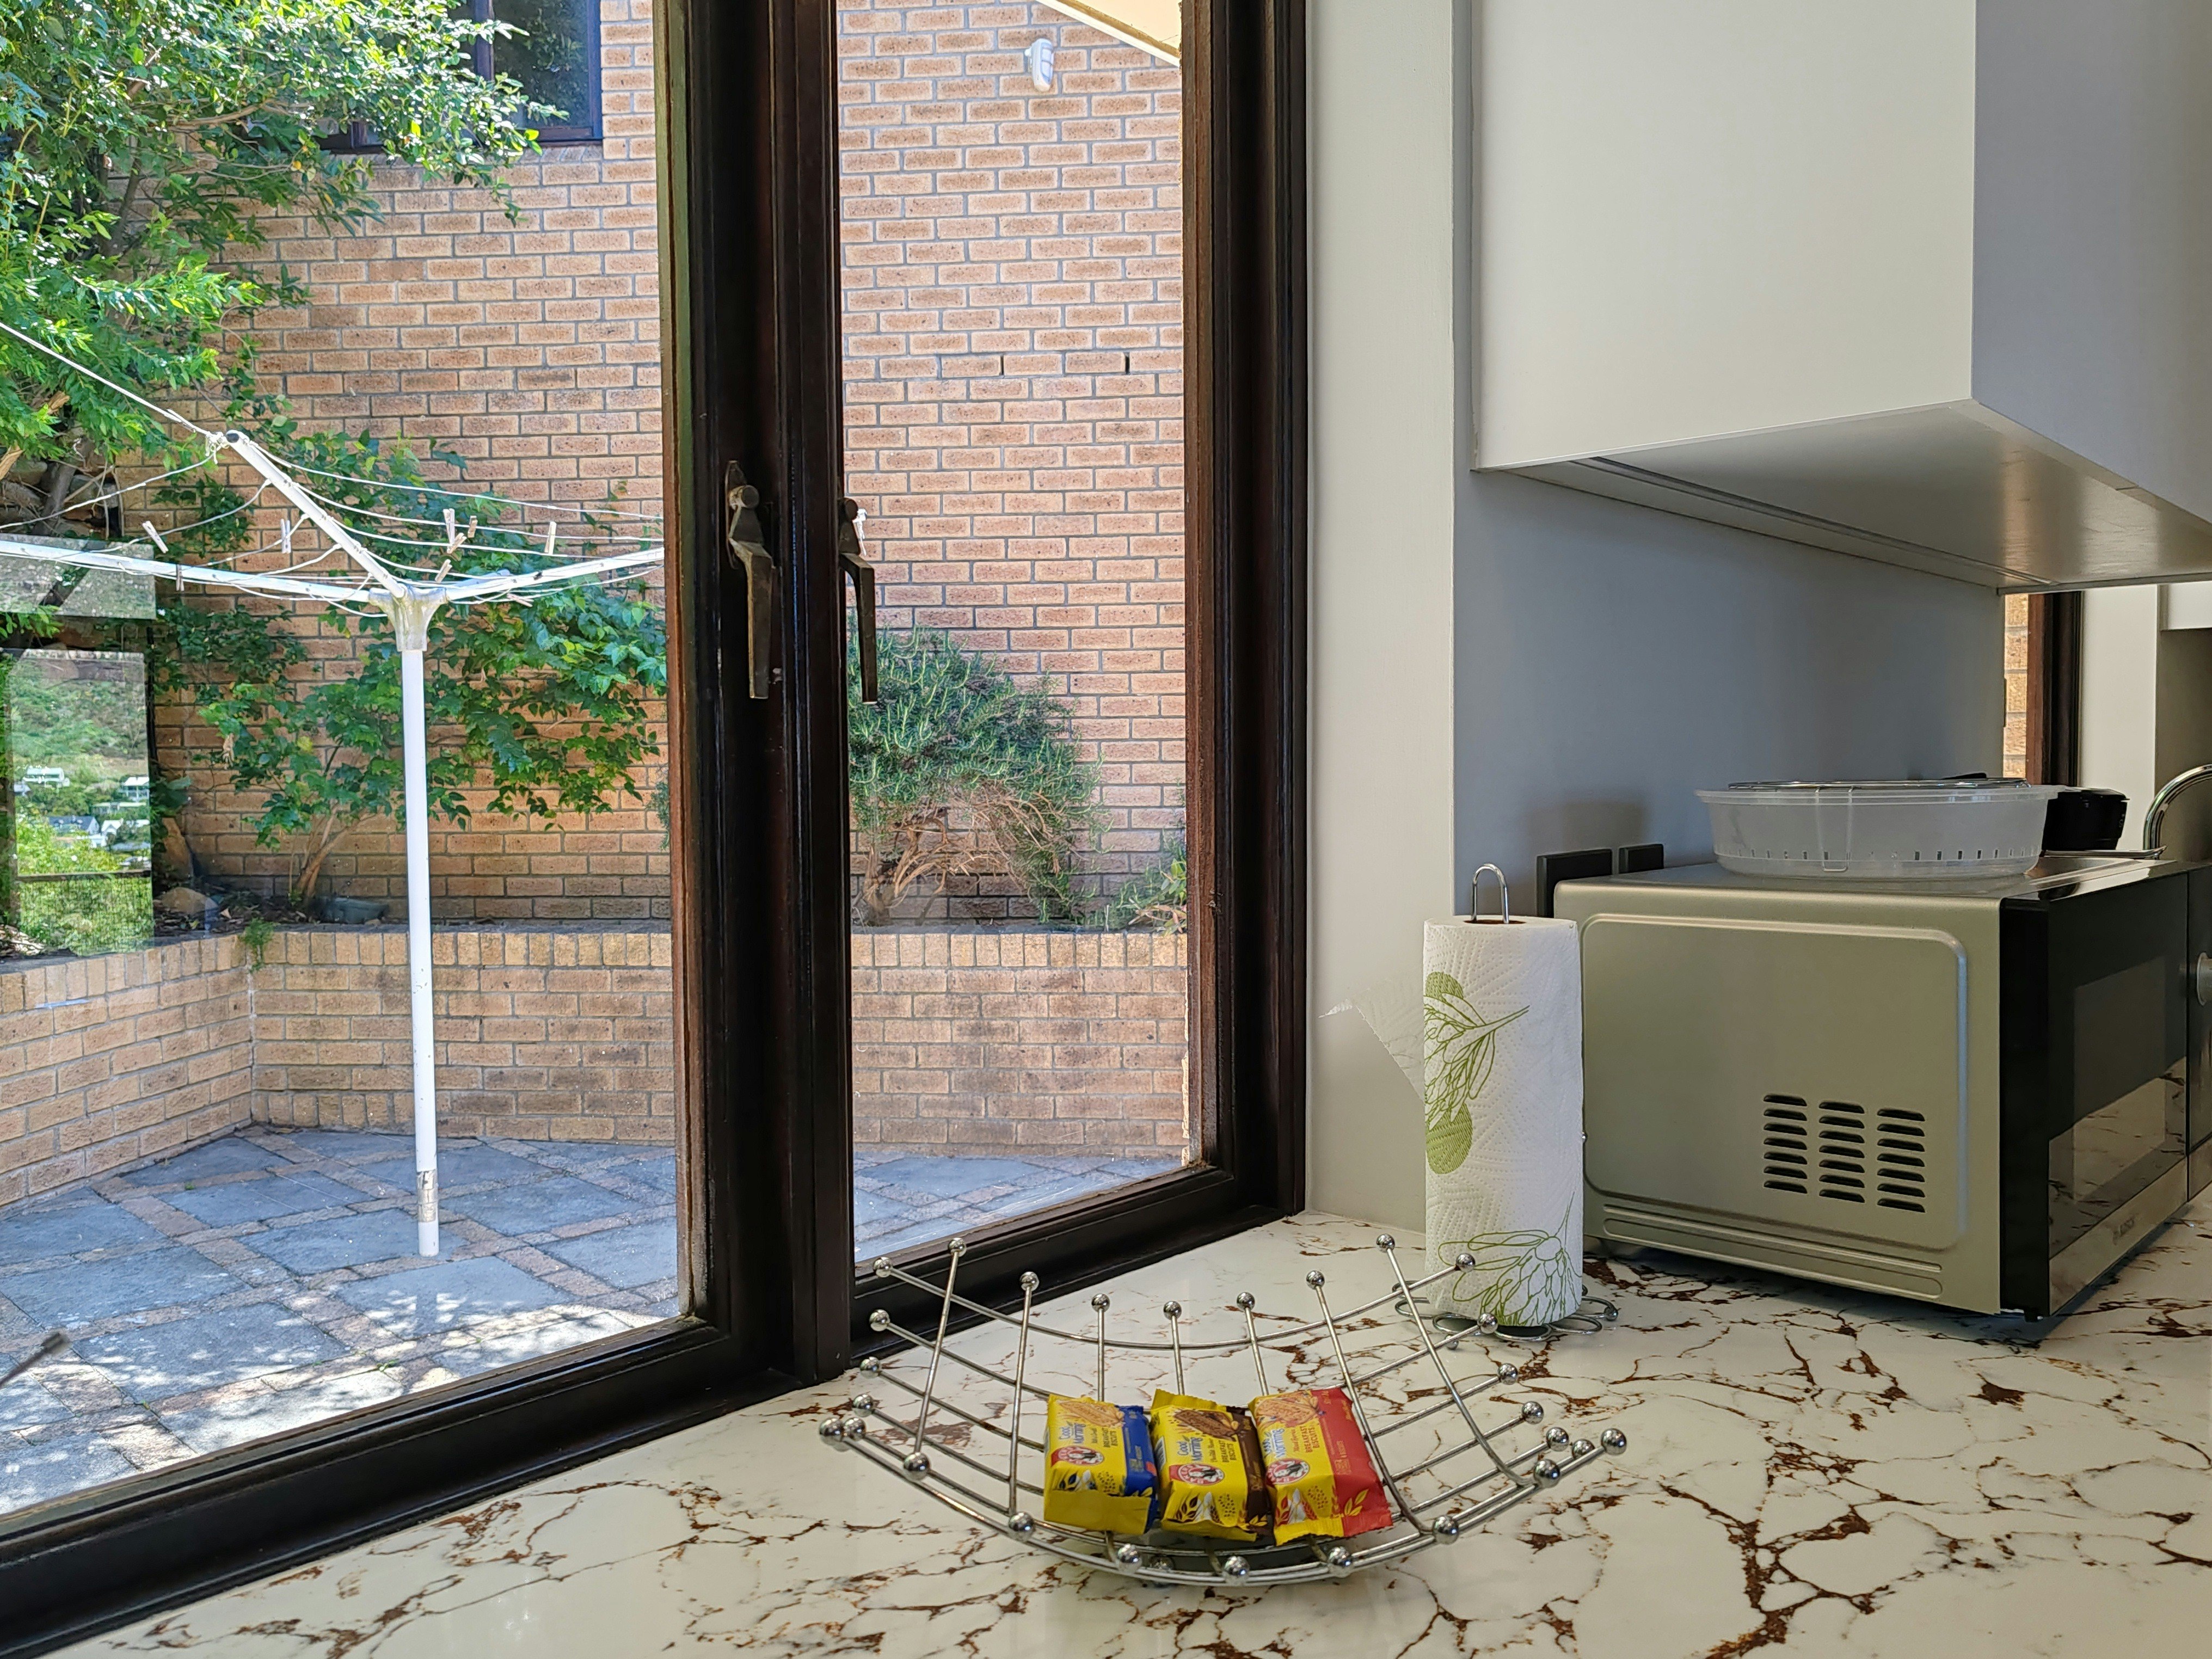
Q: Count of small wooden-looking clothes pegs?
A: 9